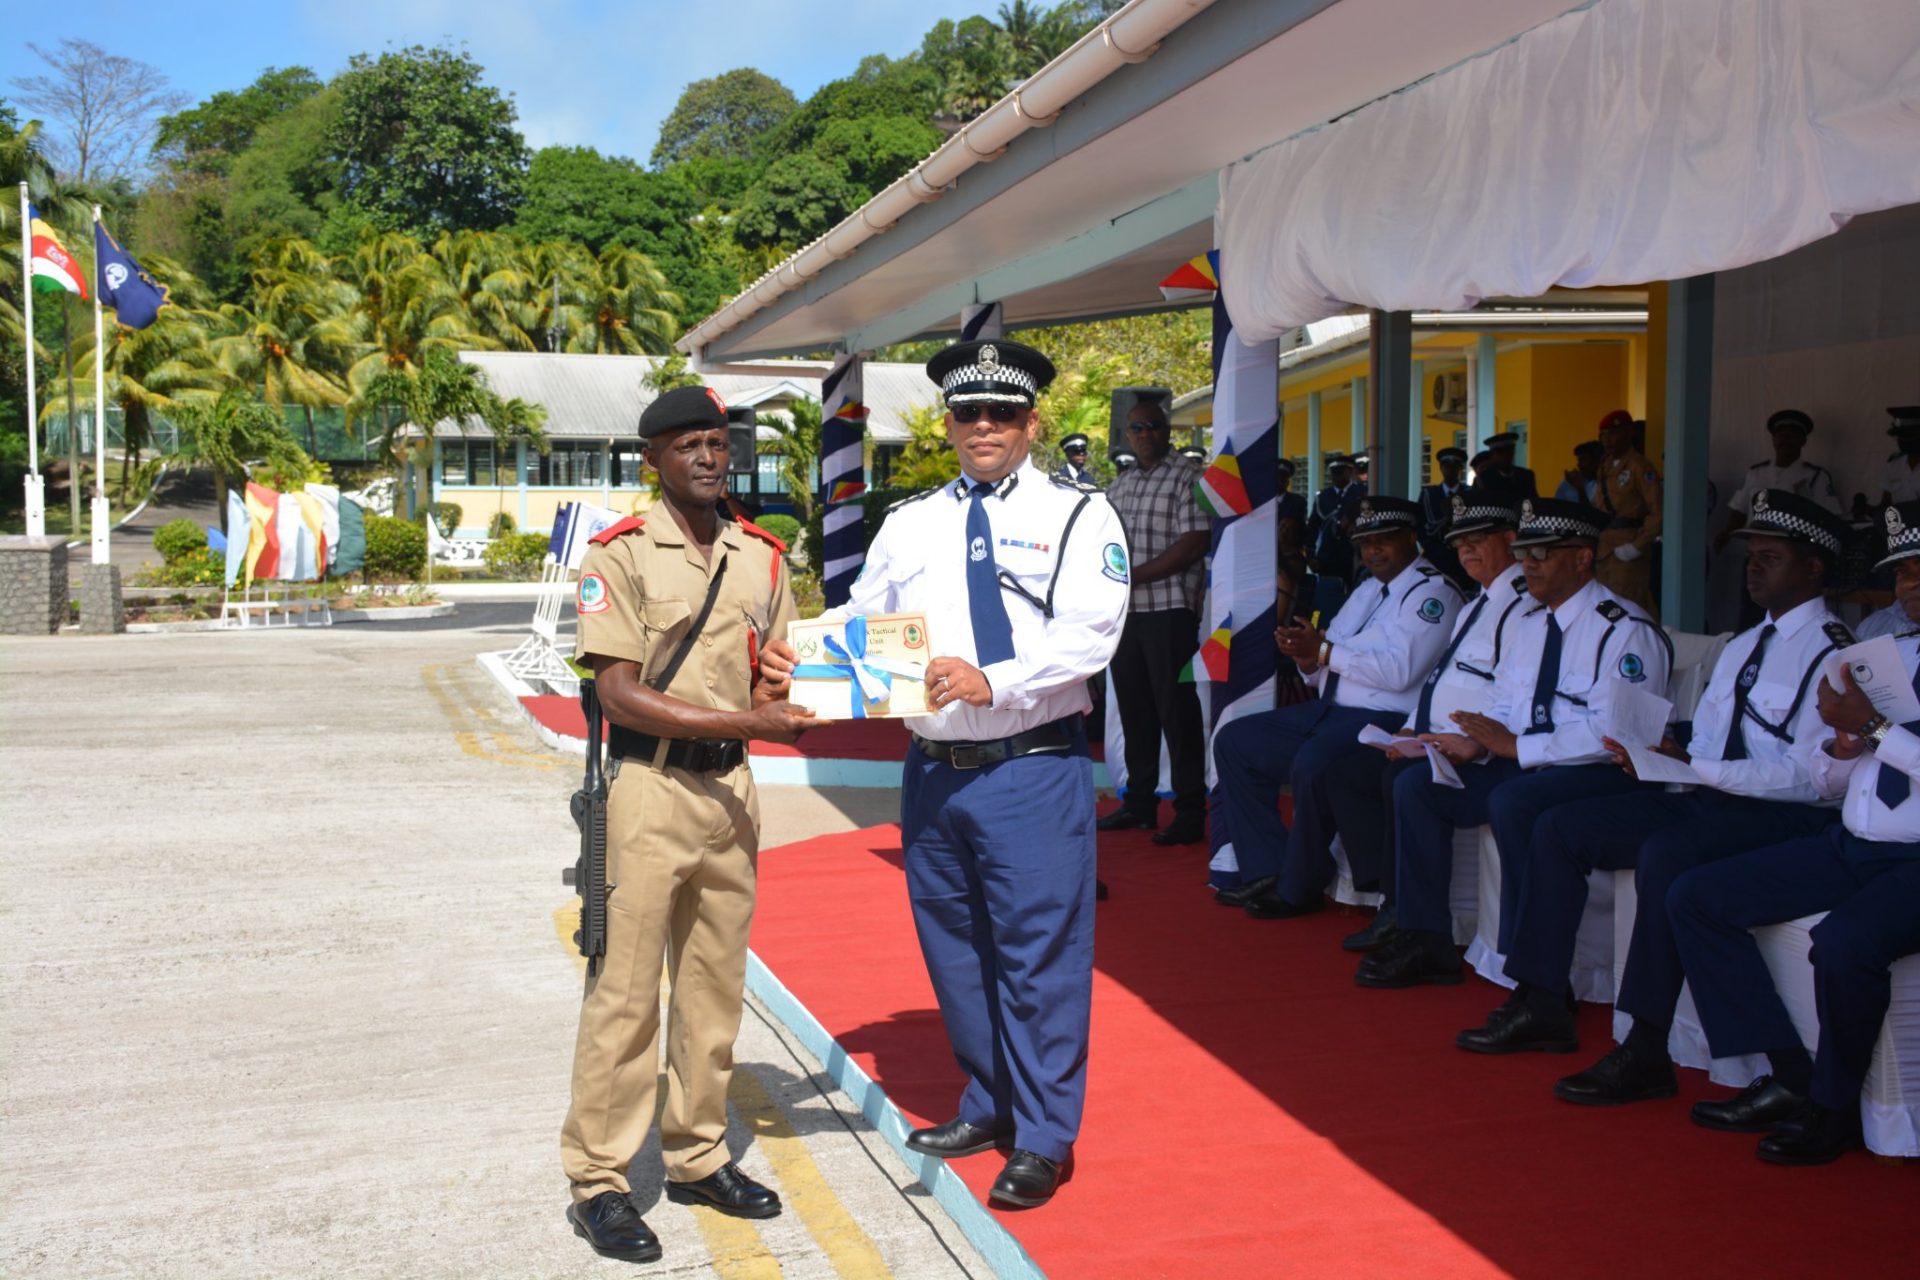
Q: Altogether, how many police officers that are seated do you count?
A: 5